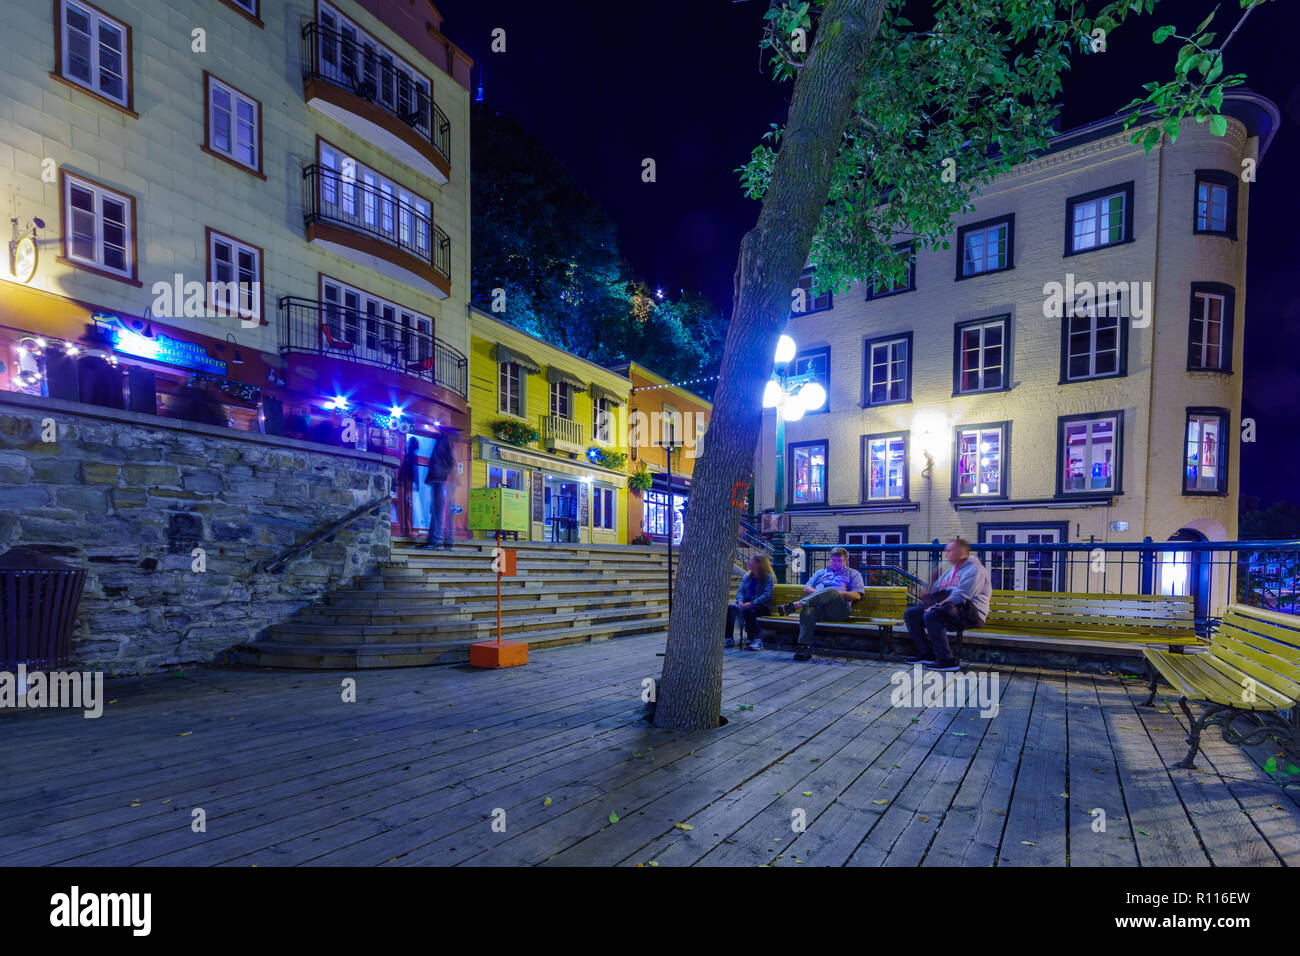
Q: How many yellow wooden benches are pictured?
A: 3